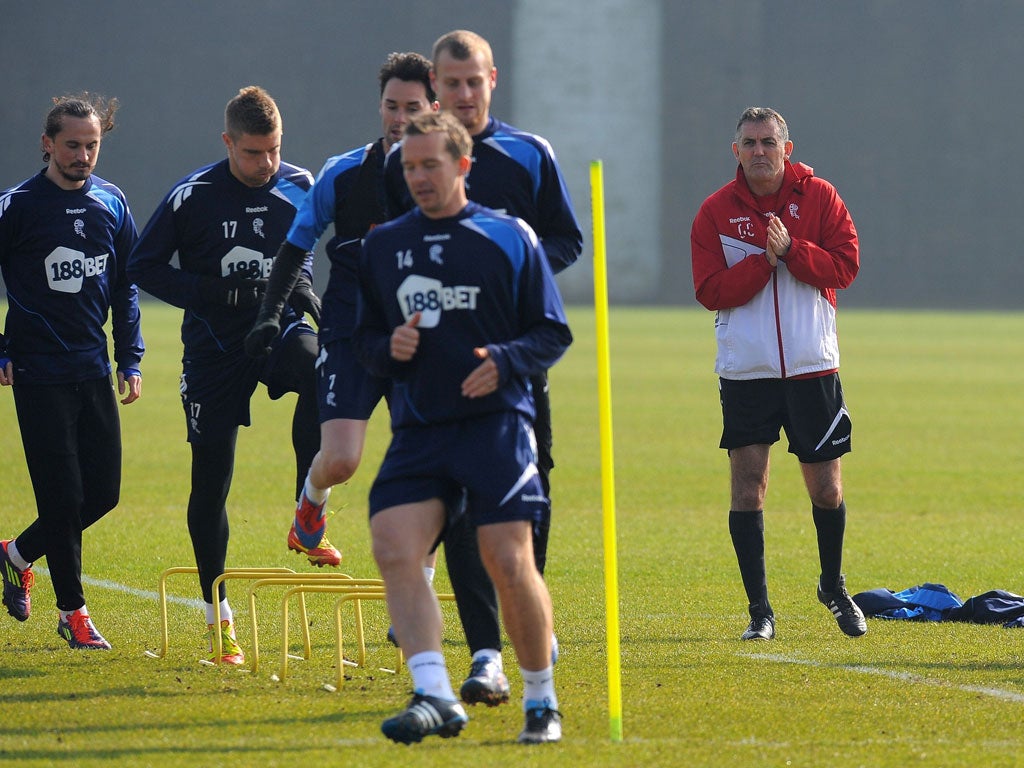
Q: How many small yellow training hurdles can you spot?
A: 5